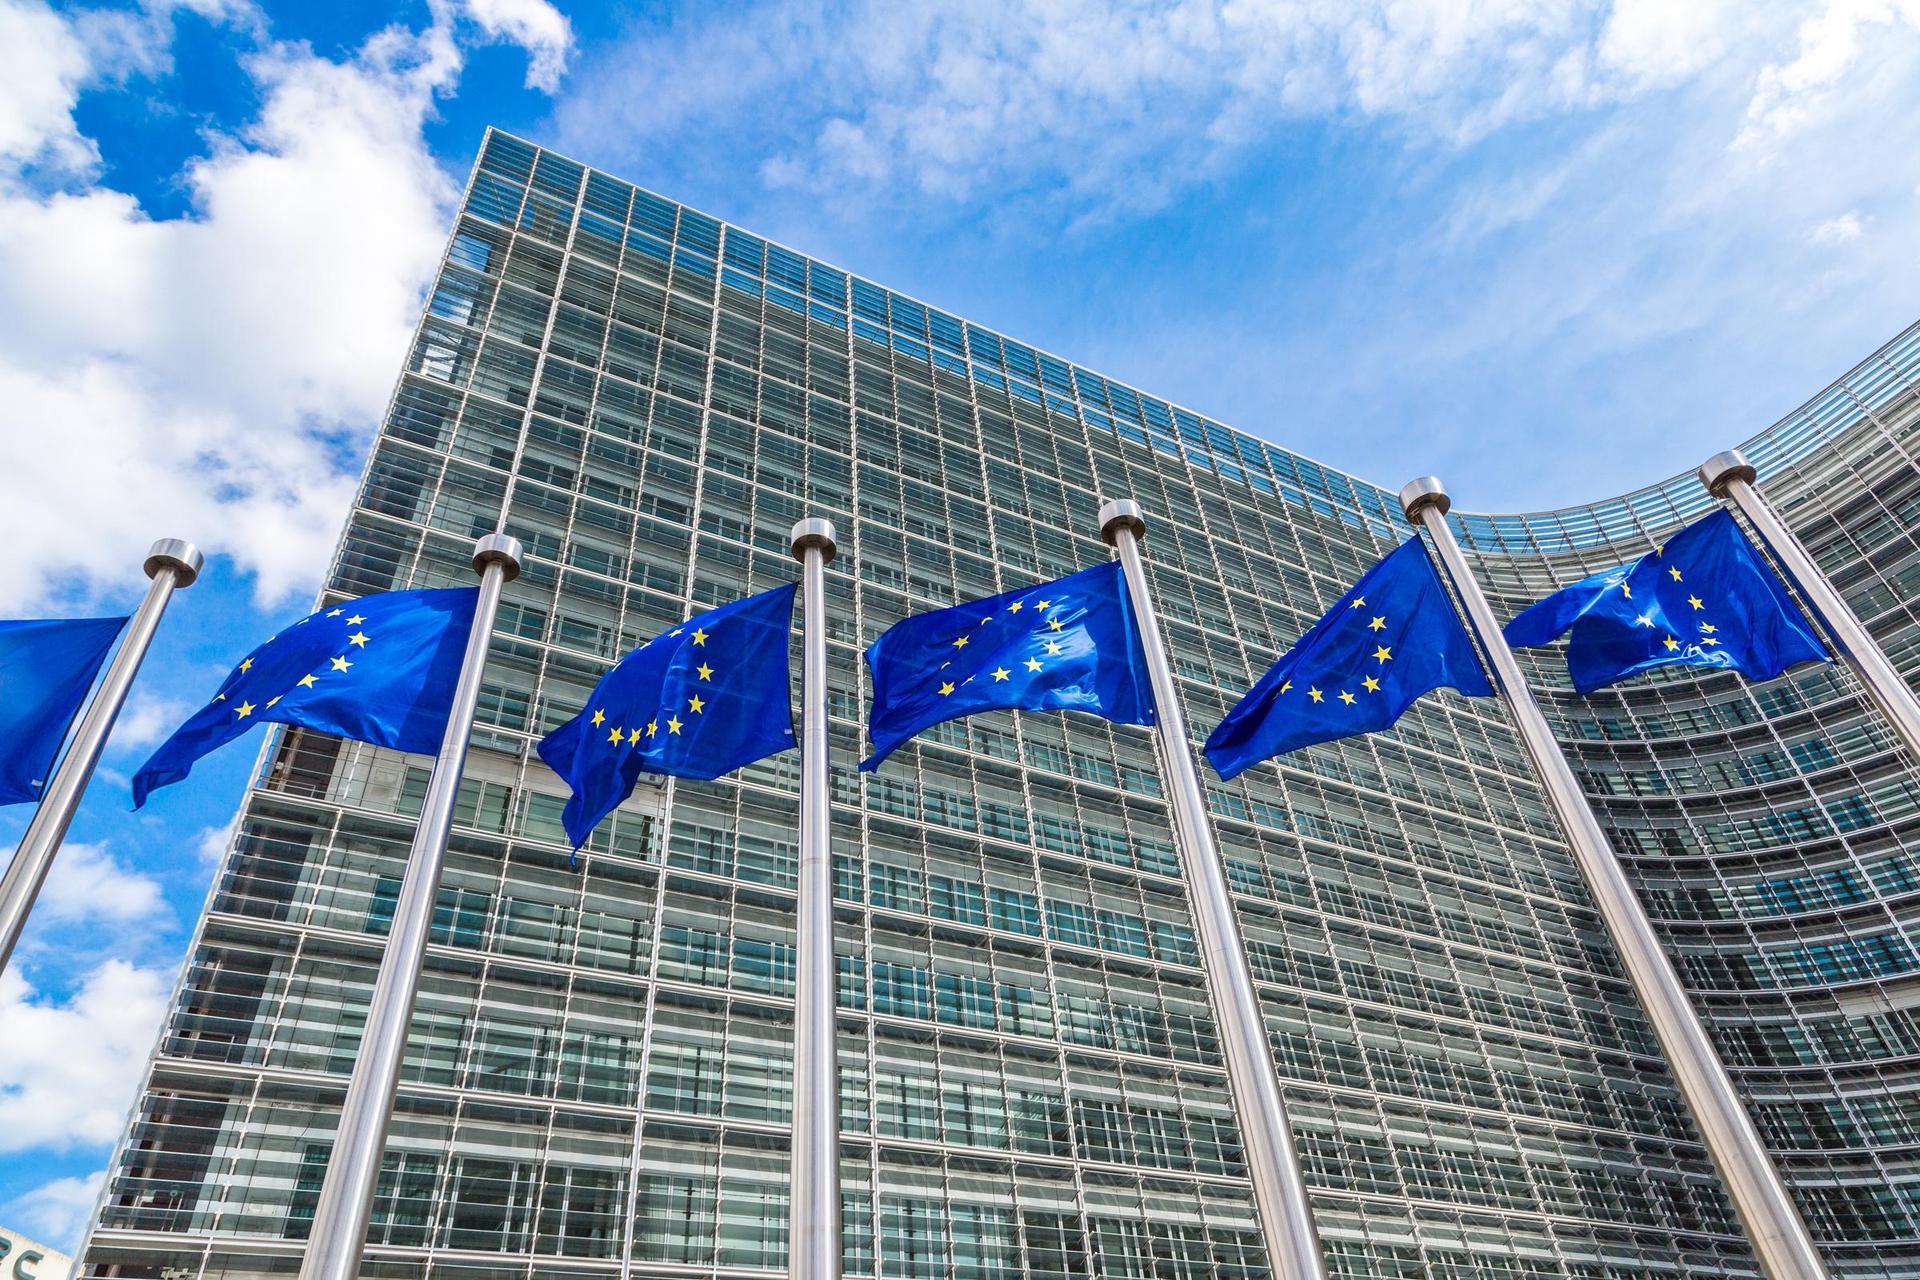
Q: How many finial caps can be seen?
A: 6